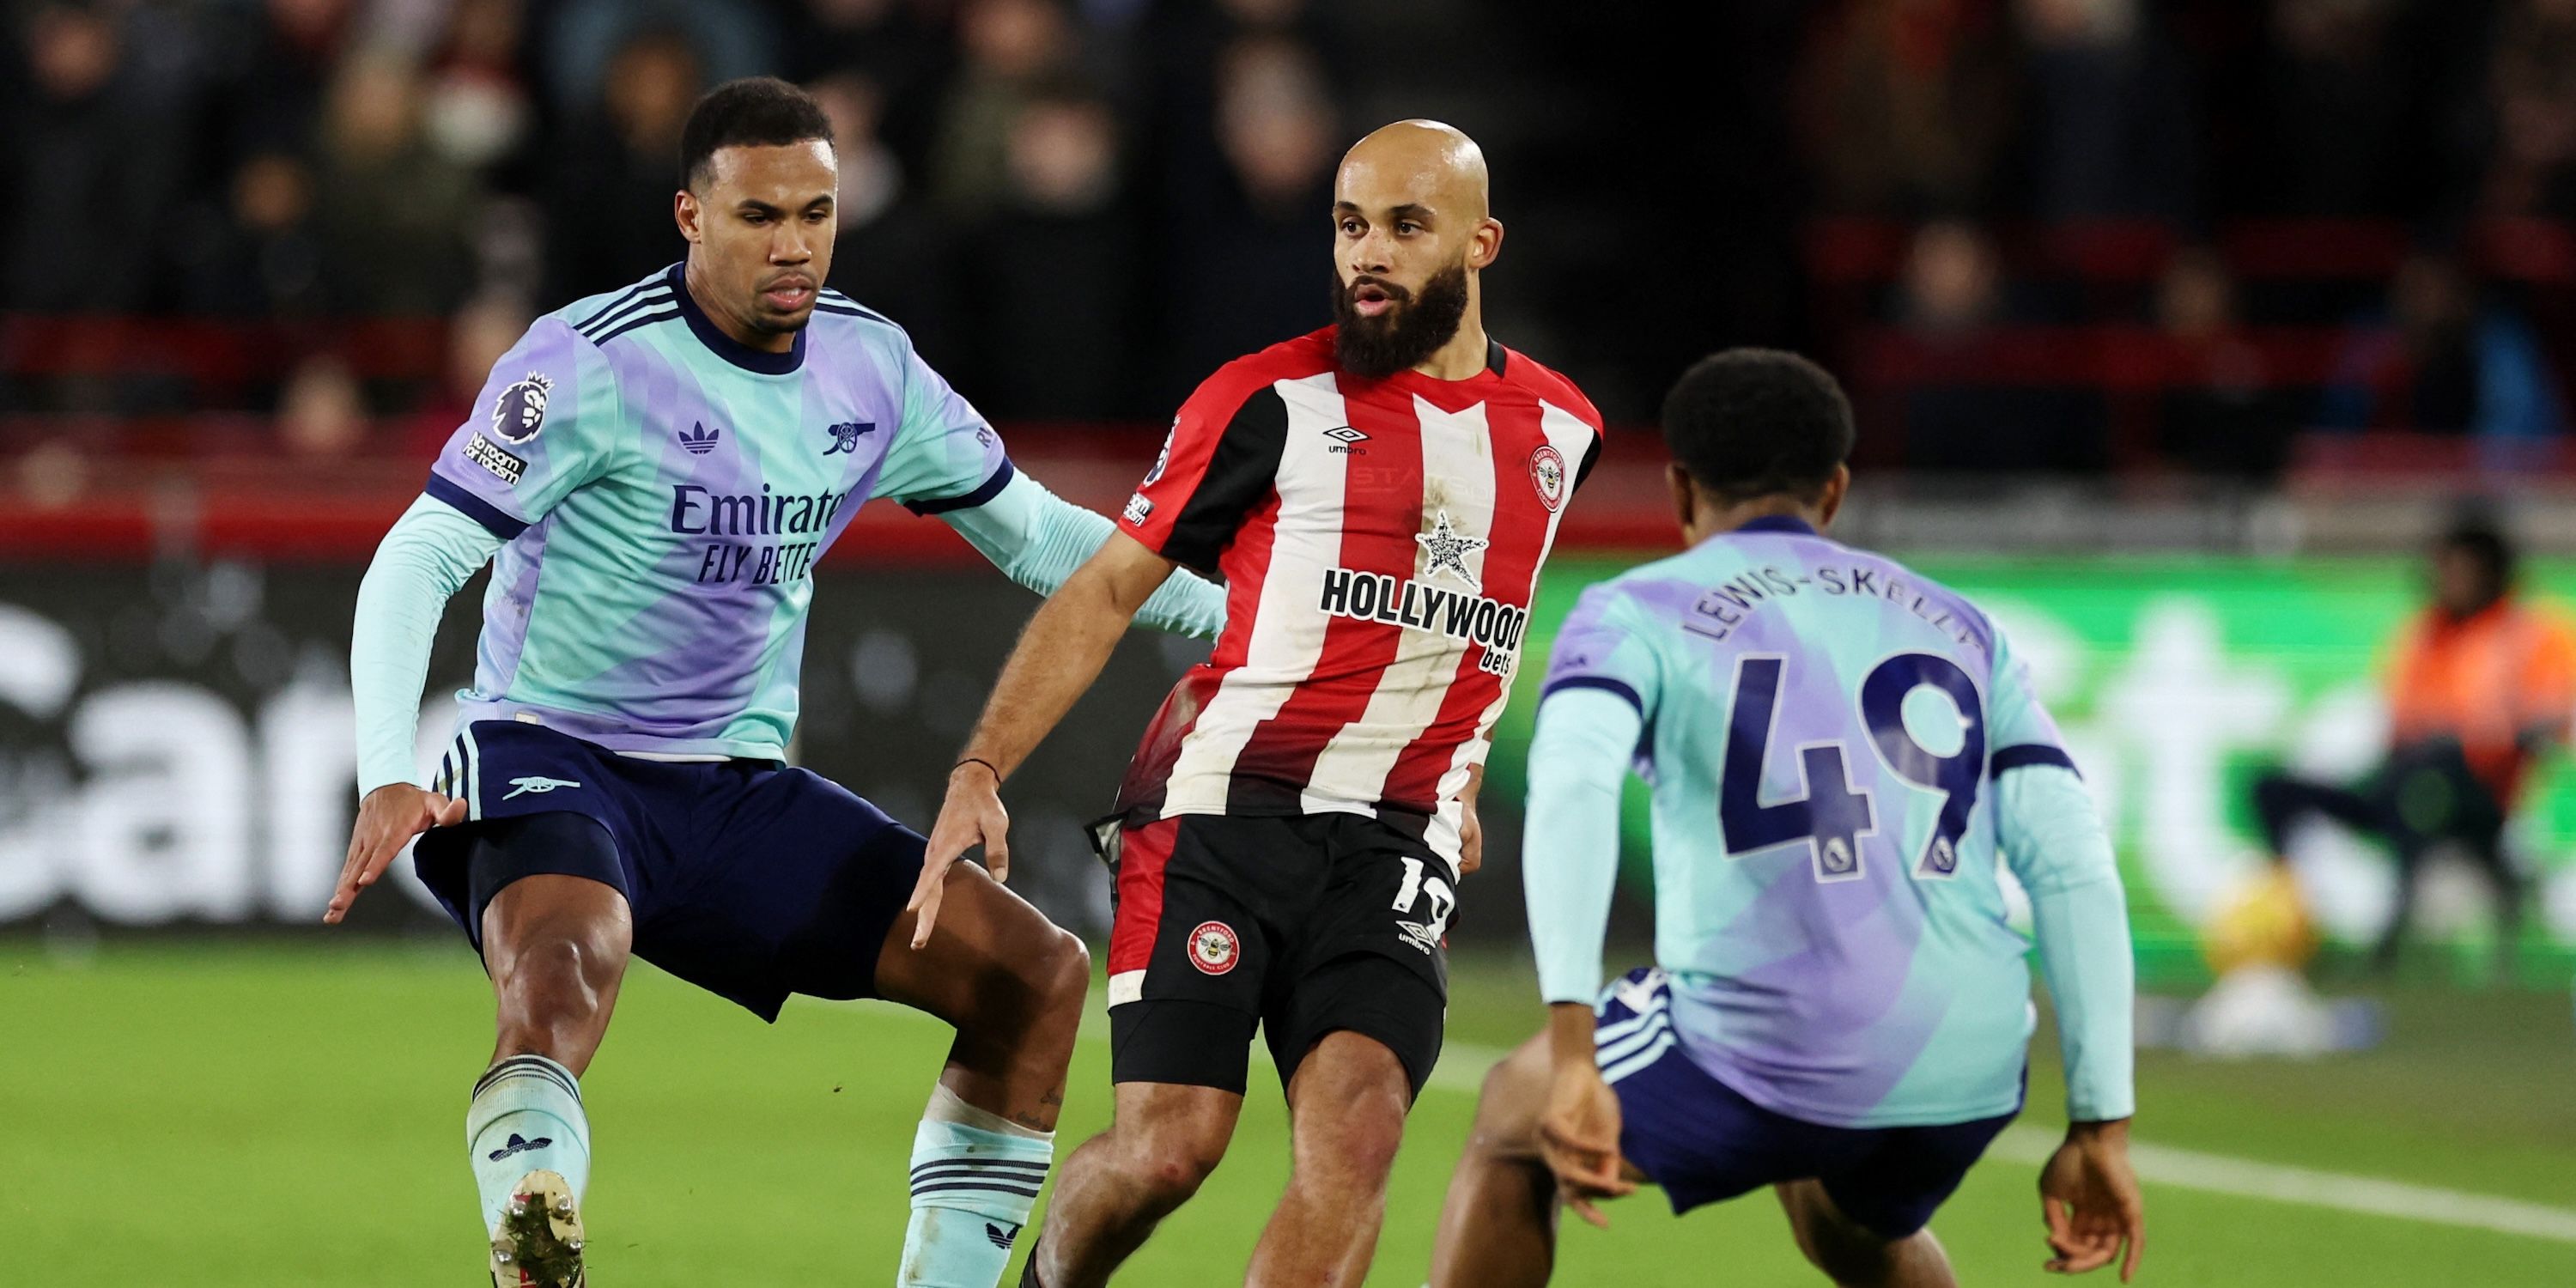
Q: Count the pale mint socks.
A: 2